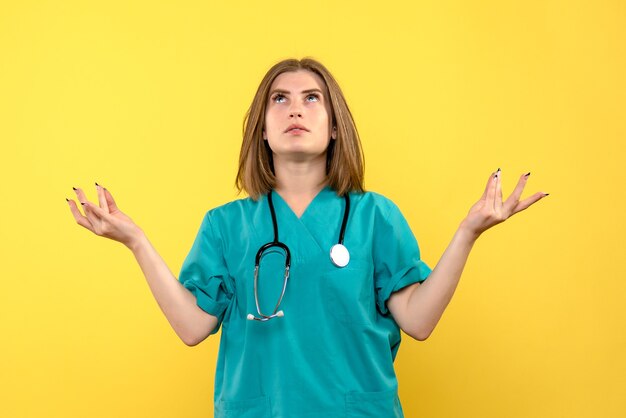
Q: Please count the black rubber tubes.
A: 1